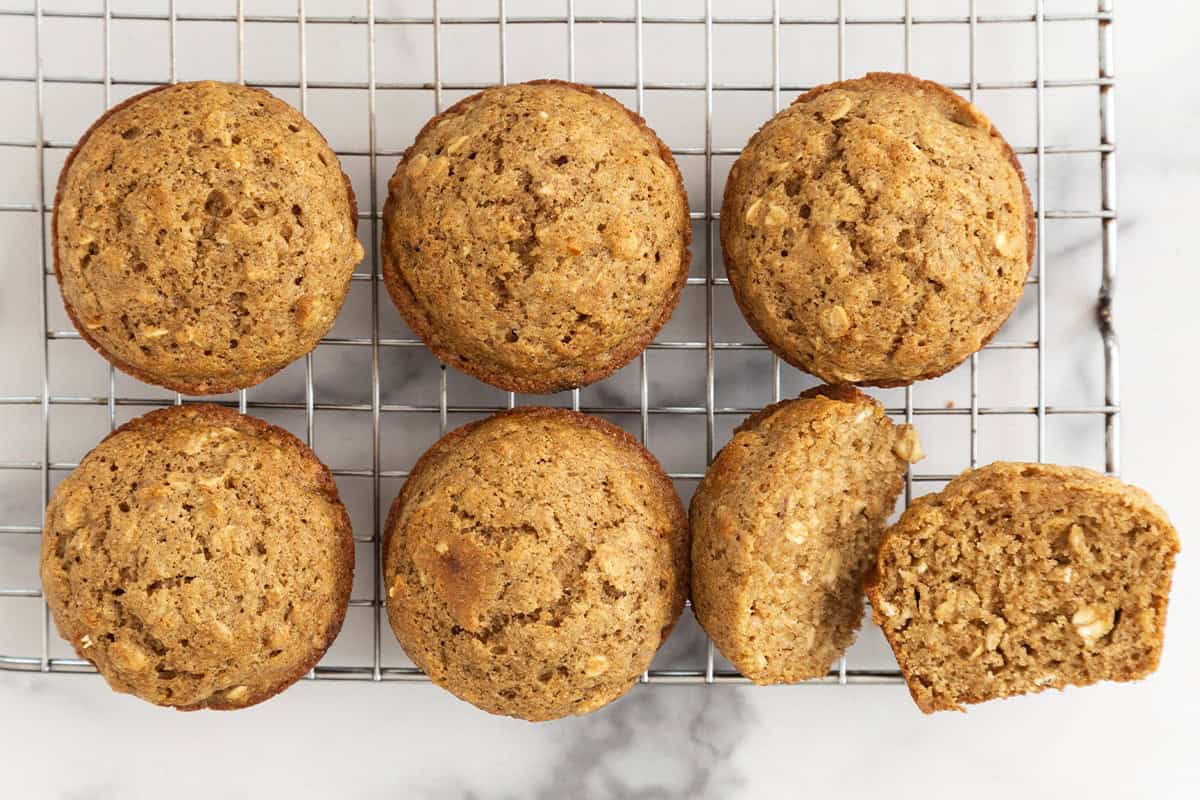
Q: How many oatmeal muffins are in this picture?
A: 6